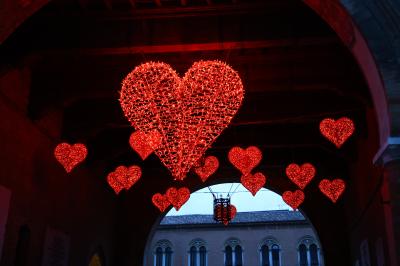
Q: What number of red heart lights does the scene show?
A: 15